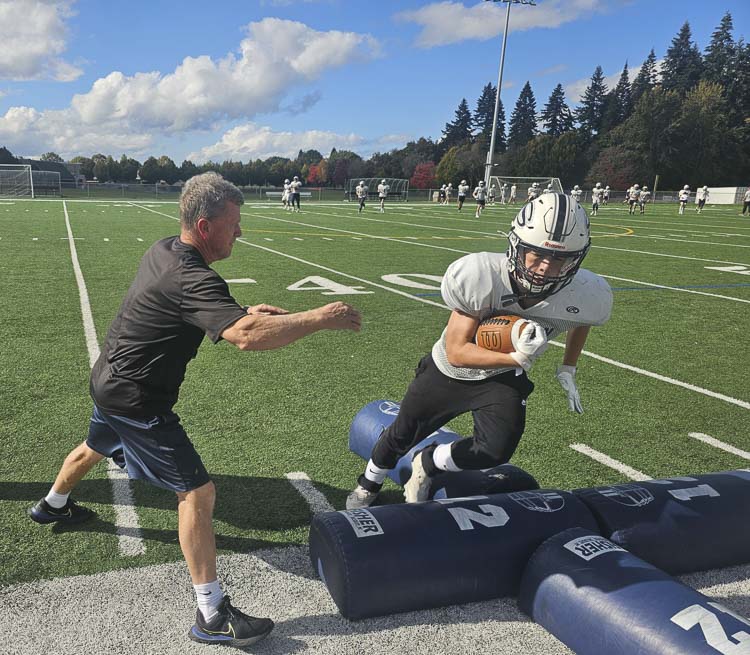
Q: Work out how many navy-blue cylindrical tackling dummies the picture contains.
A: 4